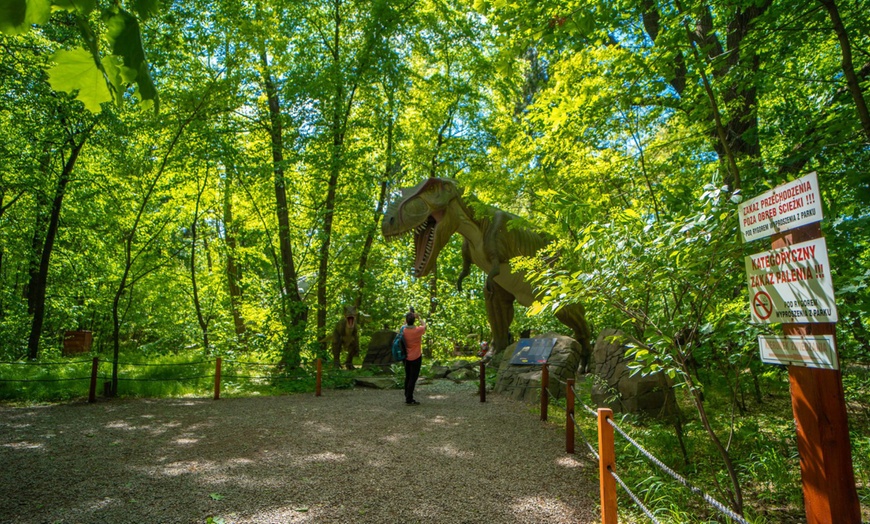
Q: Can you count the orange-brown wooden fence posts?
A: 7